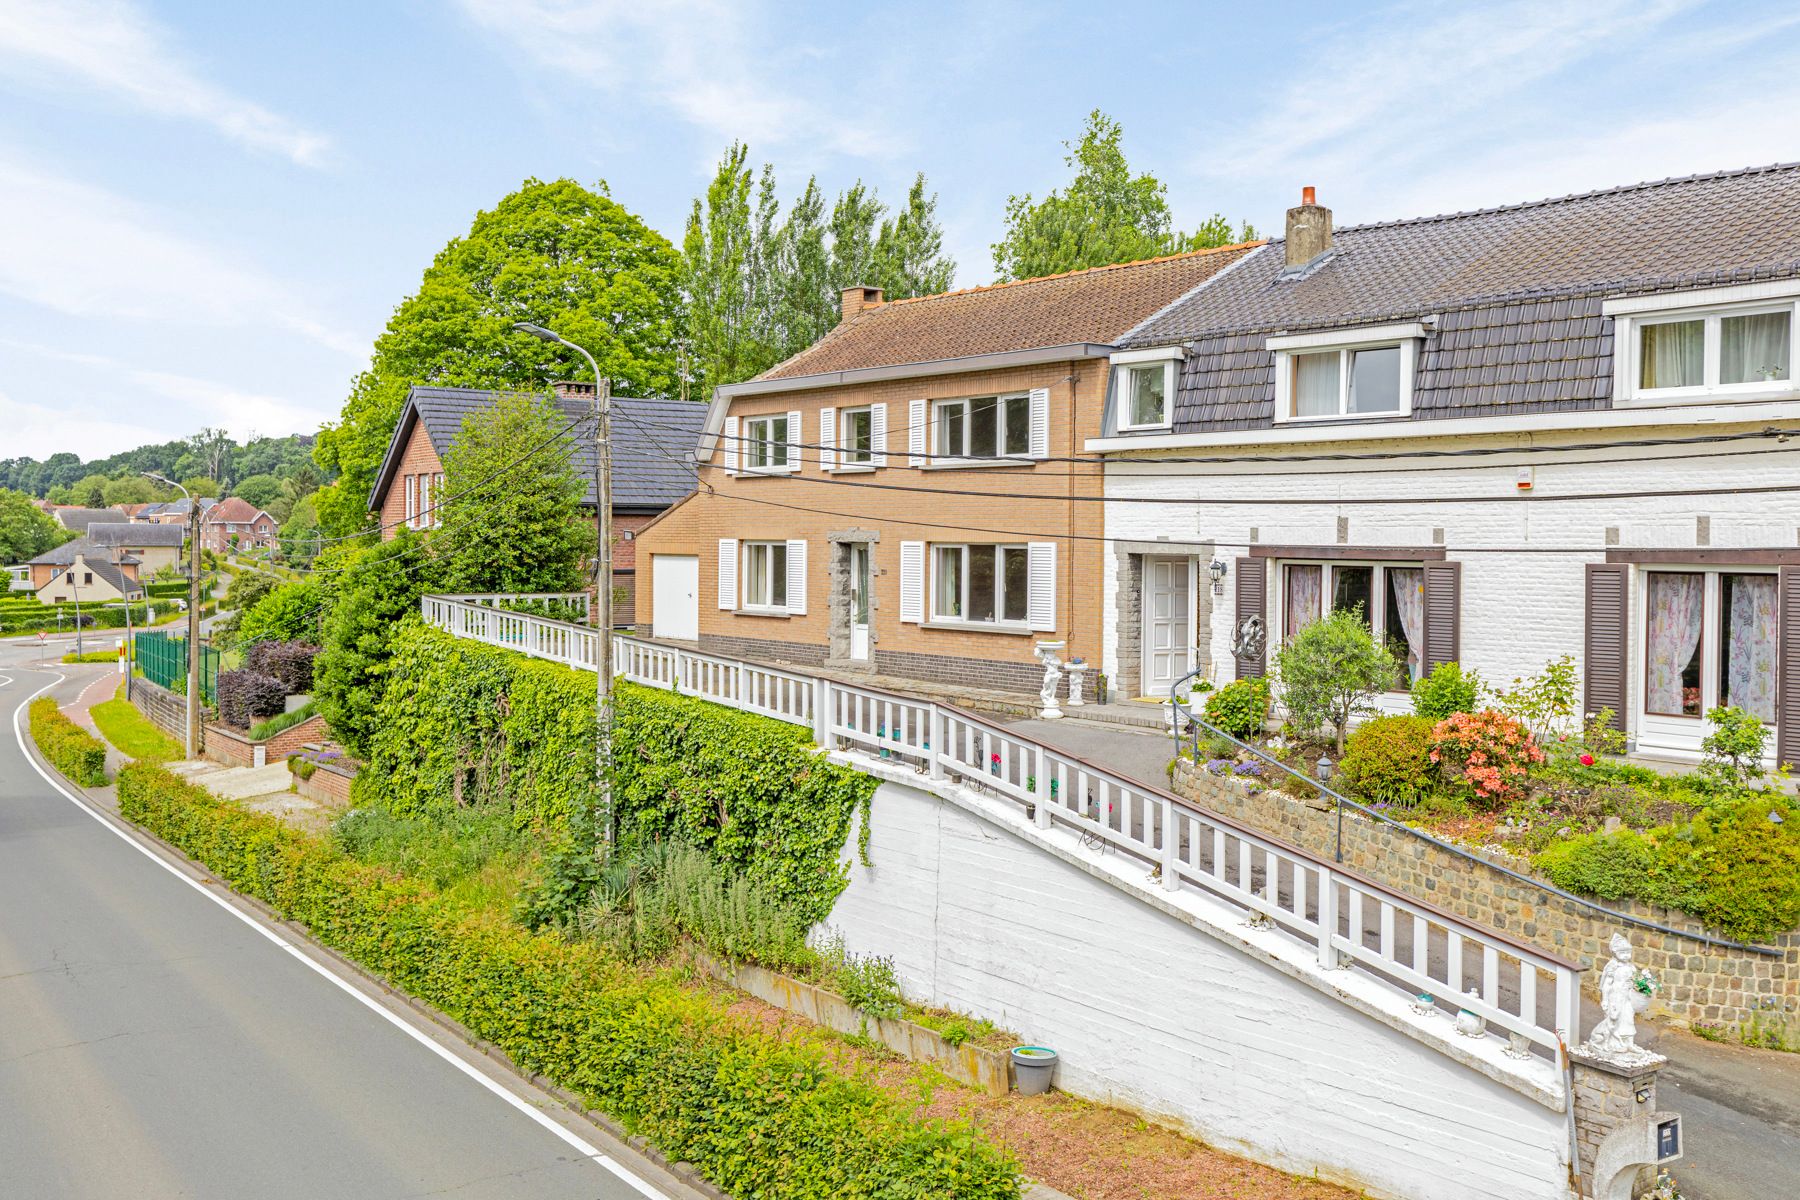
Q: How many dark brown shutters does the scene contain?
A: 4